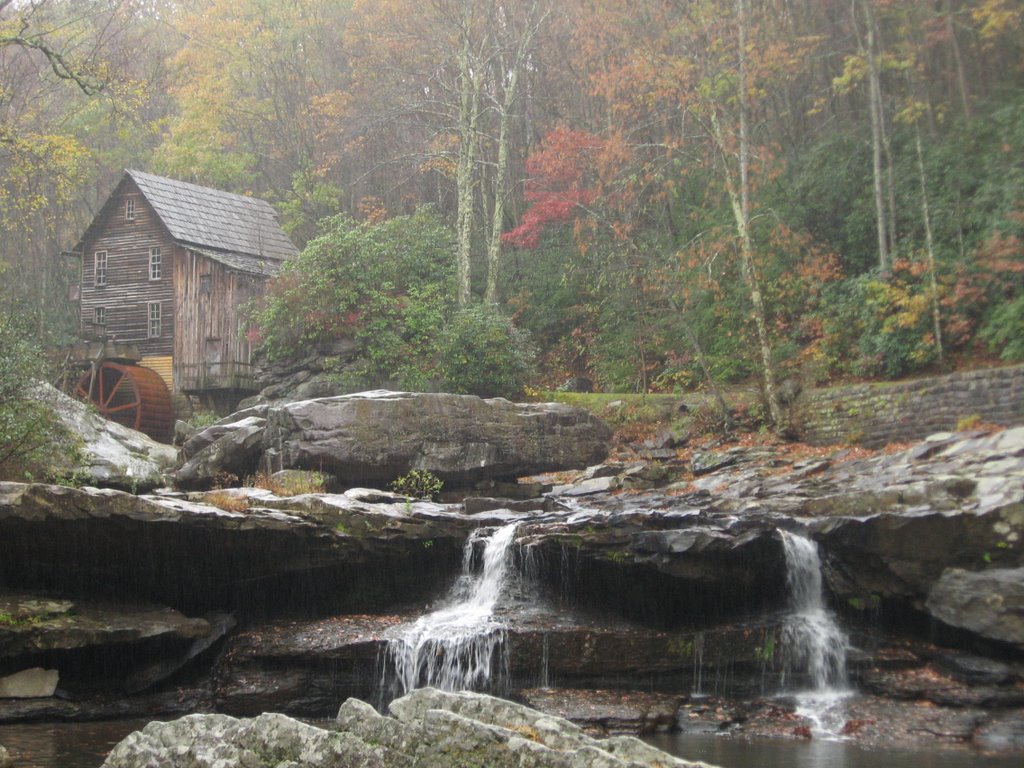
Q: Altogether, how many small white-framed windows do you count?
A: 5